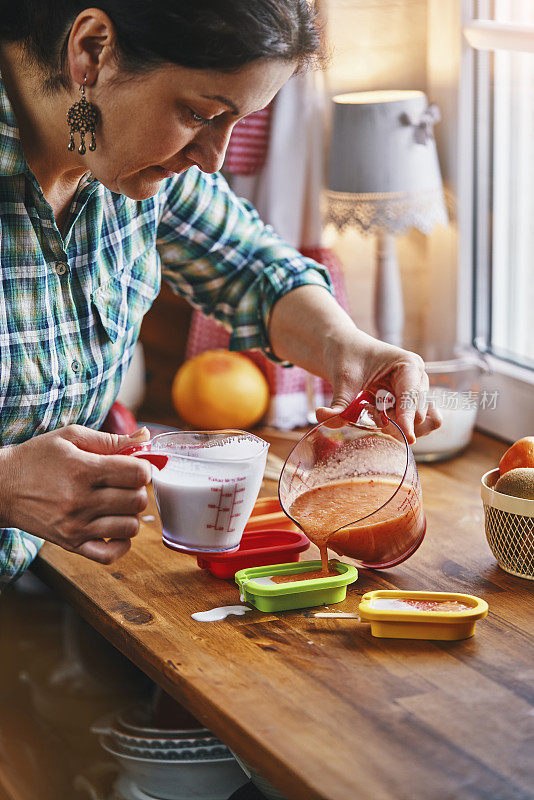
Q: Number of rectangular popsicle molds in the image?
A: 4